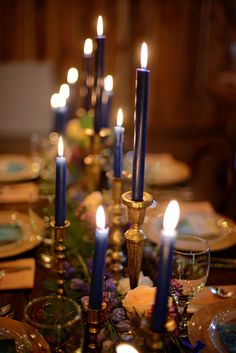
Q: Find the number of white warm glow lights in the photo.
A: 12